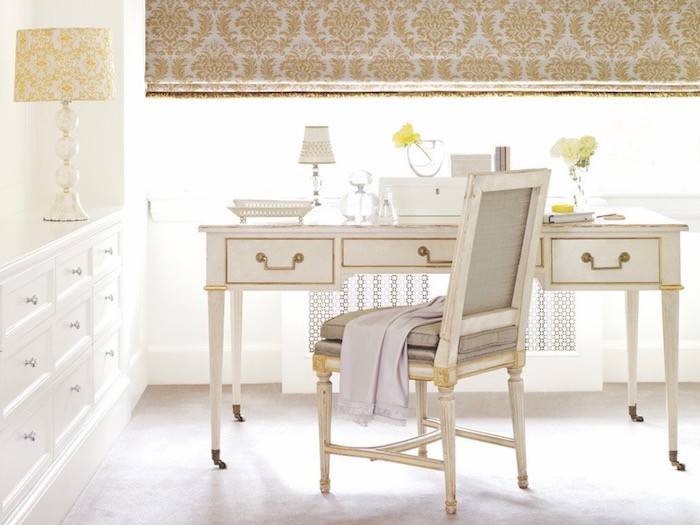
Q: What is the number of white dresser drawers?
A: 9